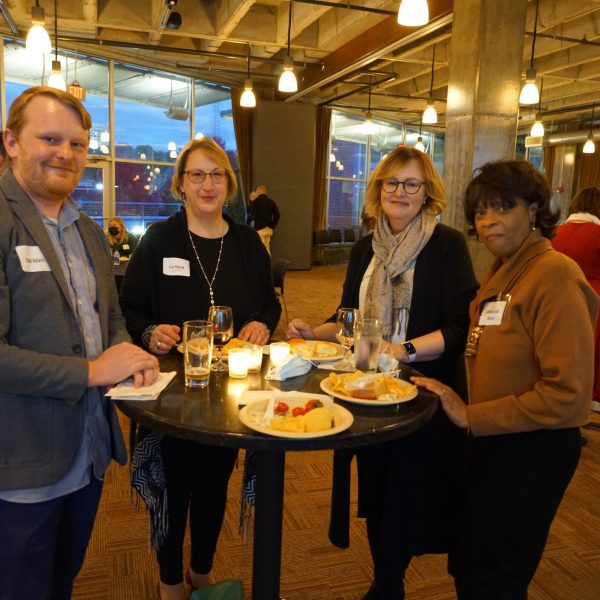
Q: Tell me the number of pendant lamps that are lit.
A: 11